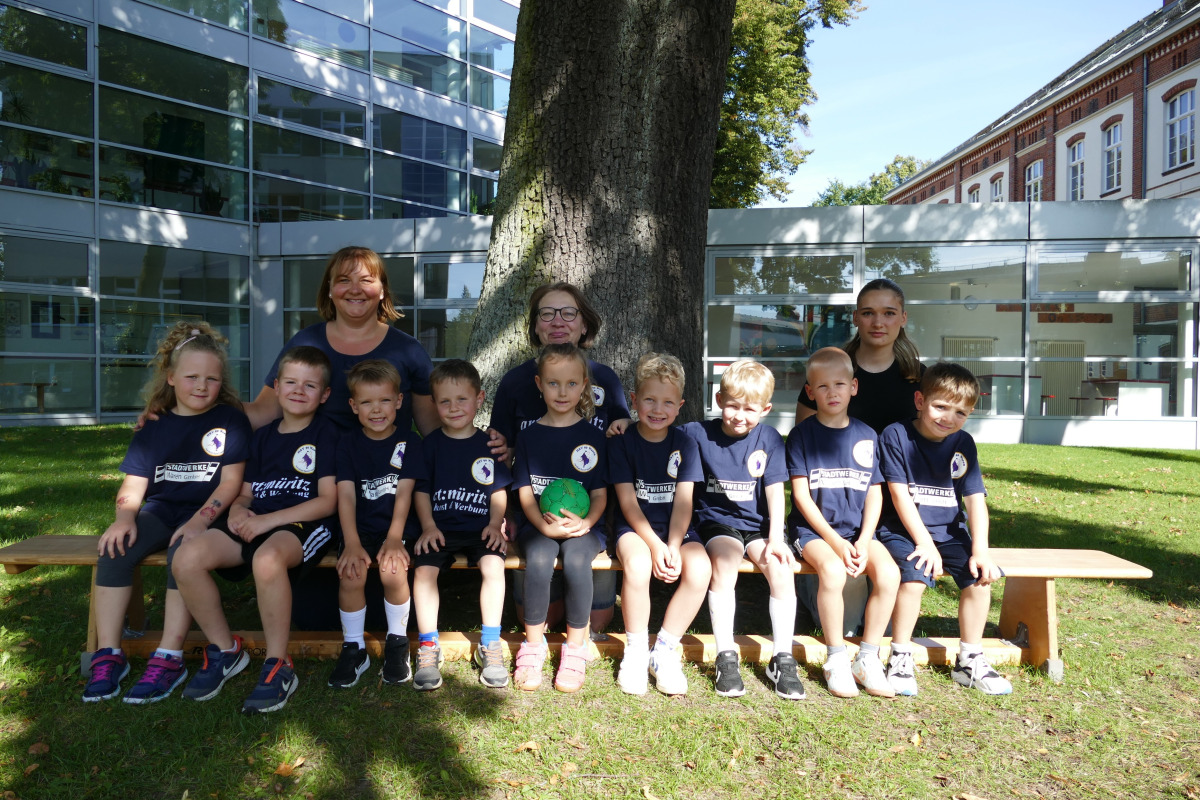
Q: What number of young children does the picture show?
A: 9